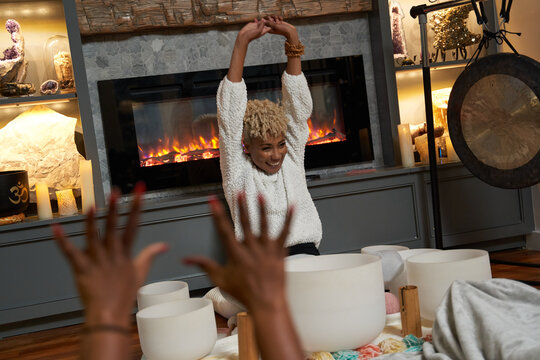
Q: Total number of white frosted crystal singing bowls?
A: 6